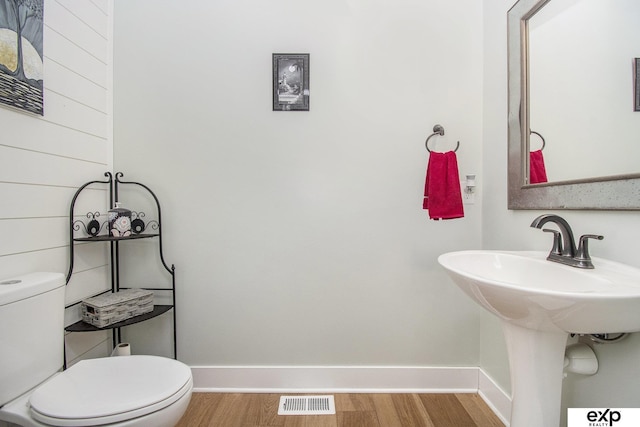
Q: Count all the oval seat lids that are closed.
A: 1